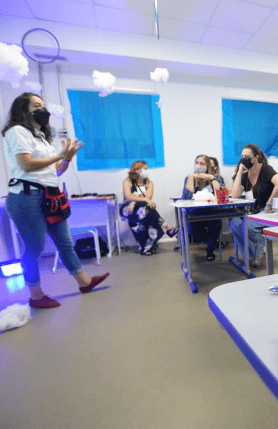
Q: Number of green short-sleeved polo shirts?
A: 0